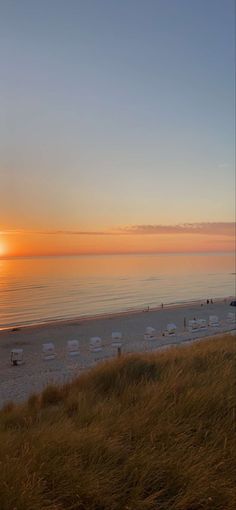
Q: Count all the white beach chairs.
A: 11